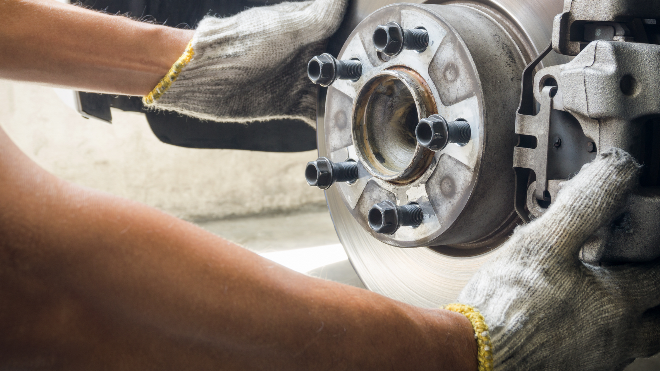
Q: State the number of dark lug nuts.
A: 5